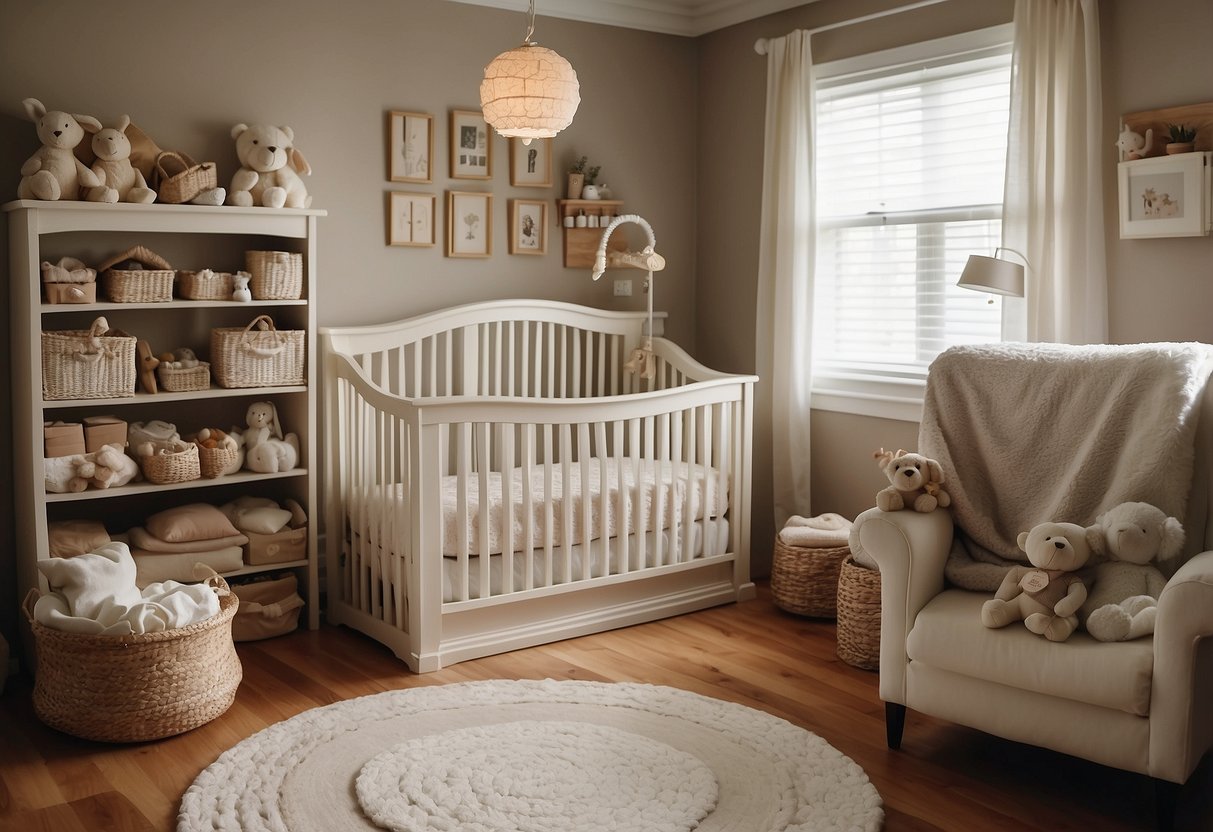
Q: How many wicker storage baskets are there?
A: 12